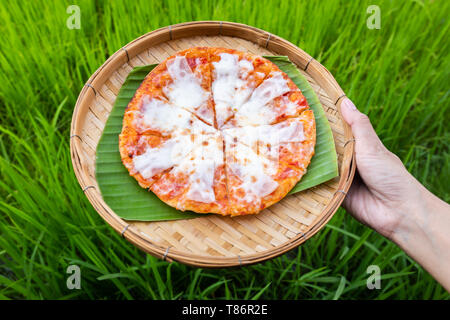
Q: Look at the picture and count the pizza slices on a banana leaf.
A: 8